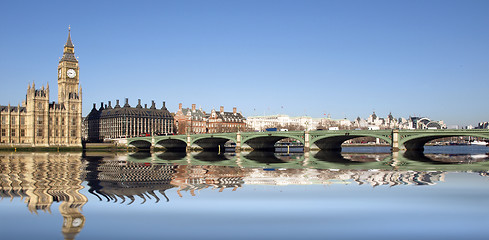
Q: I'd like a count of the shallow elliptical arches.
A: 6